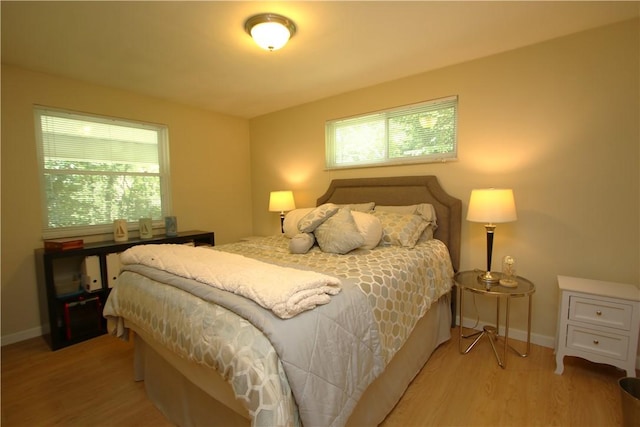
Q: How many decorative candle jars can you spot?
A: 3